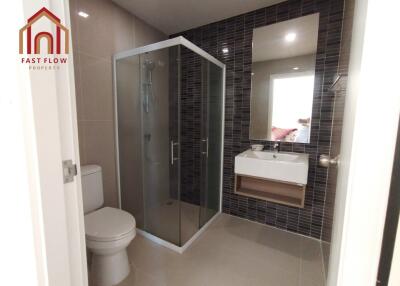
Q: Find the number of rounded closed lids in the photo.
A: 1